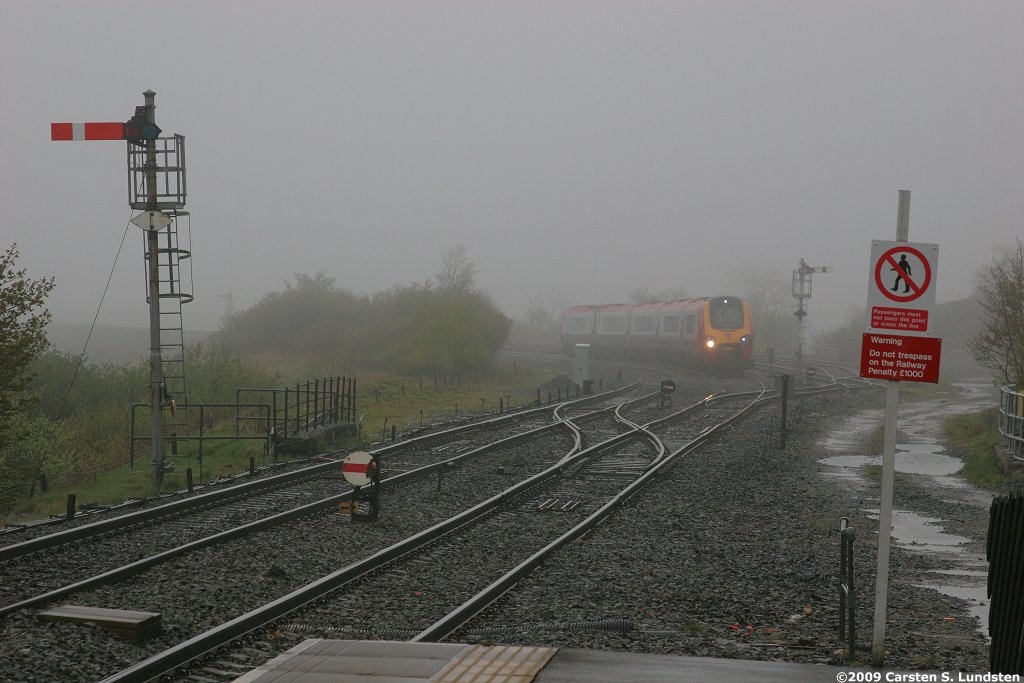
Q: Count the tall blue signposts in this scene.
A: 0